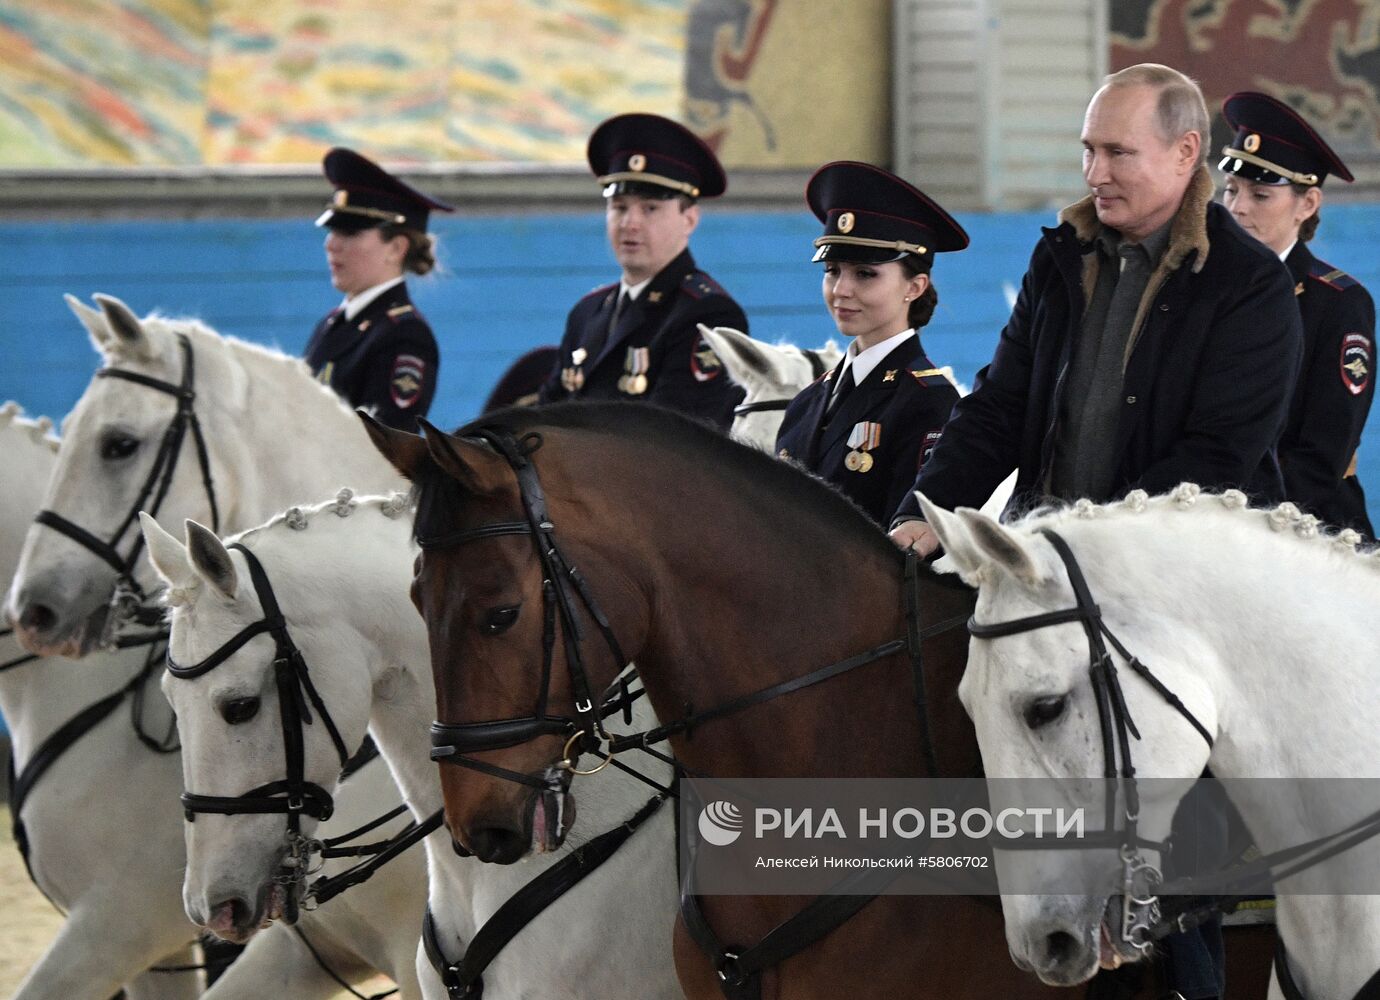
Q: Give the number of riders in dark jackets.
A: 5